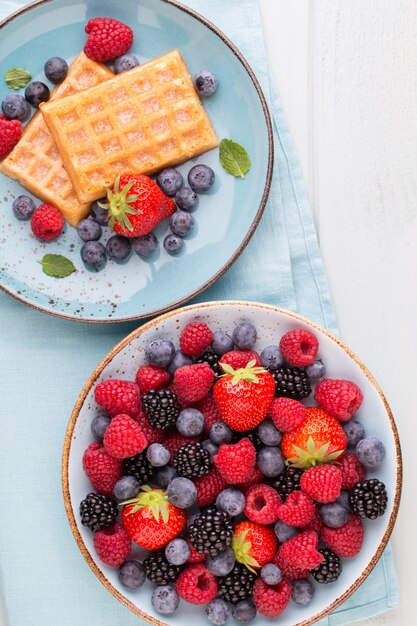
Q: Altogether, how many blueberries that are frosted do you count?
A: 0